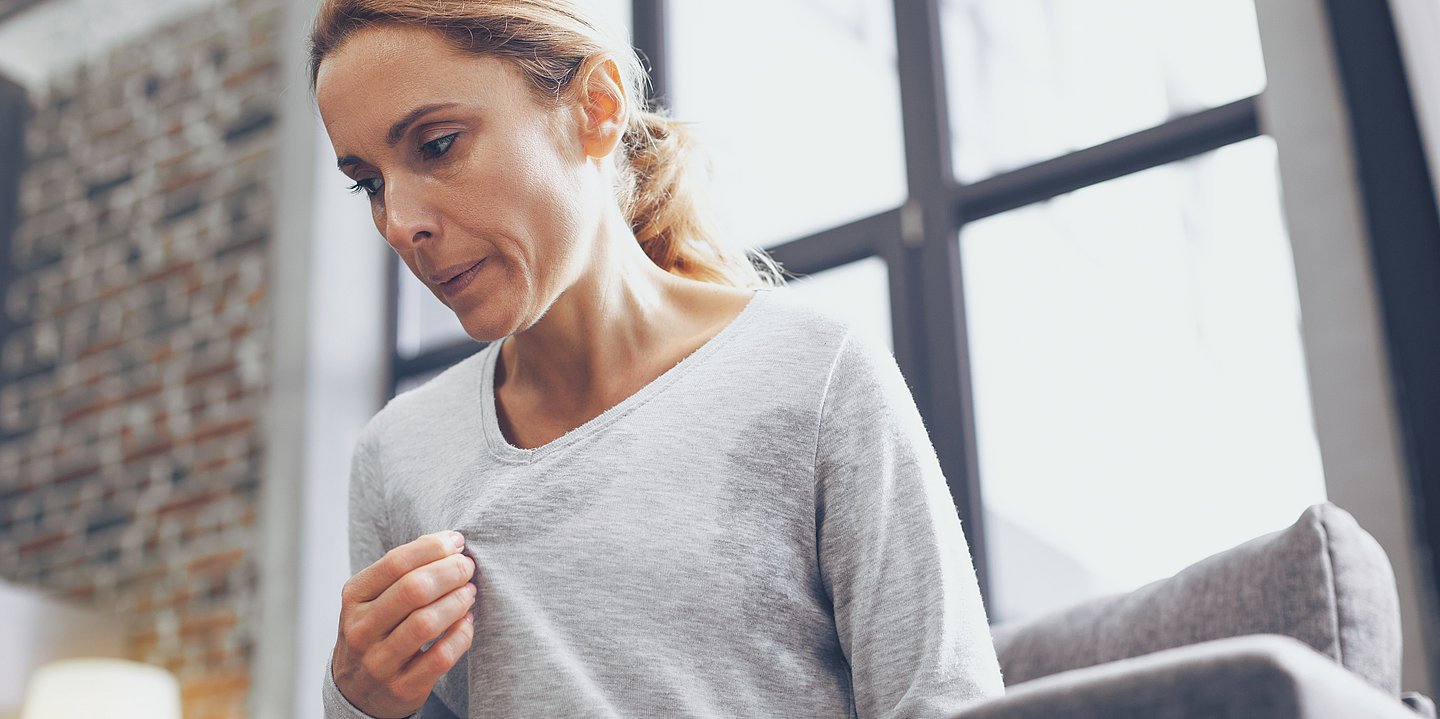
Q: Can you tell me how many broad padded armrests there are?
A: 1